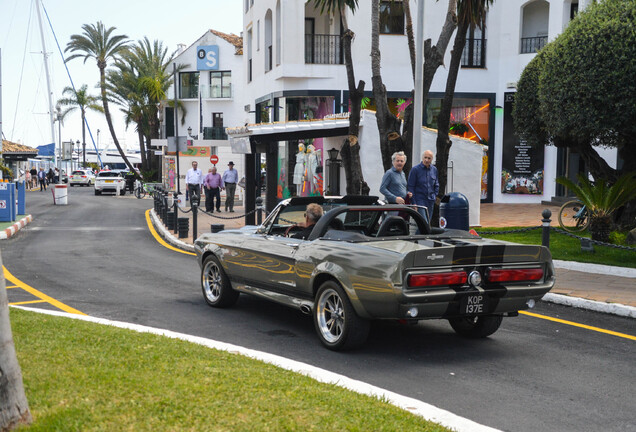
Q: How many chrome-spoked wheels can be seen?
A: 2